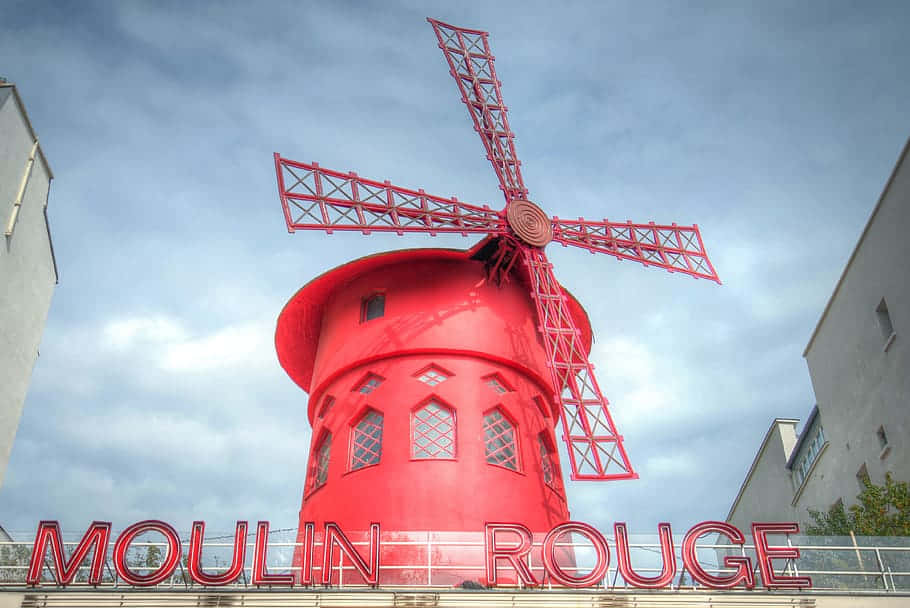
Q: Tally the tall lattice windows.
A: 5